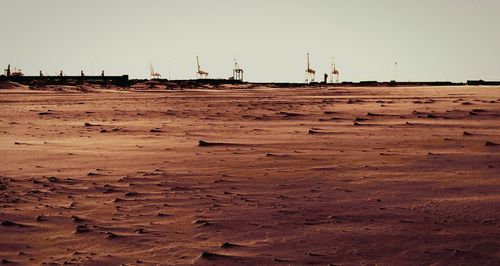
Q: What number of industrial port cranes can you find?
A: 5